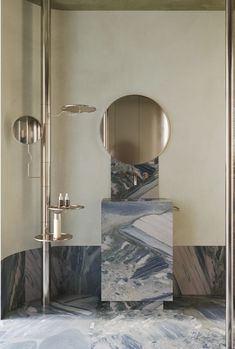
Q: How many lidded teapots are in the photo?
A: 0